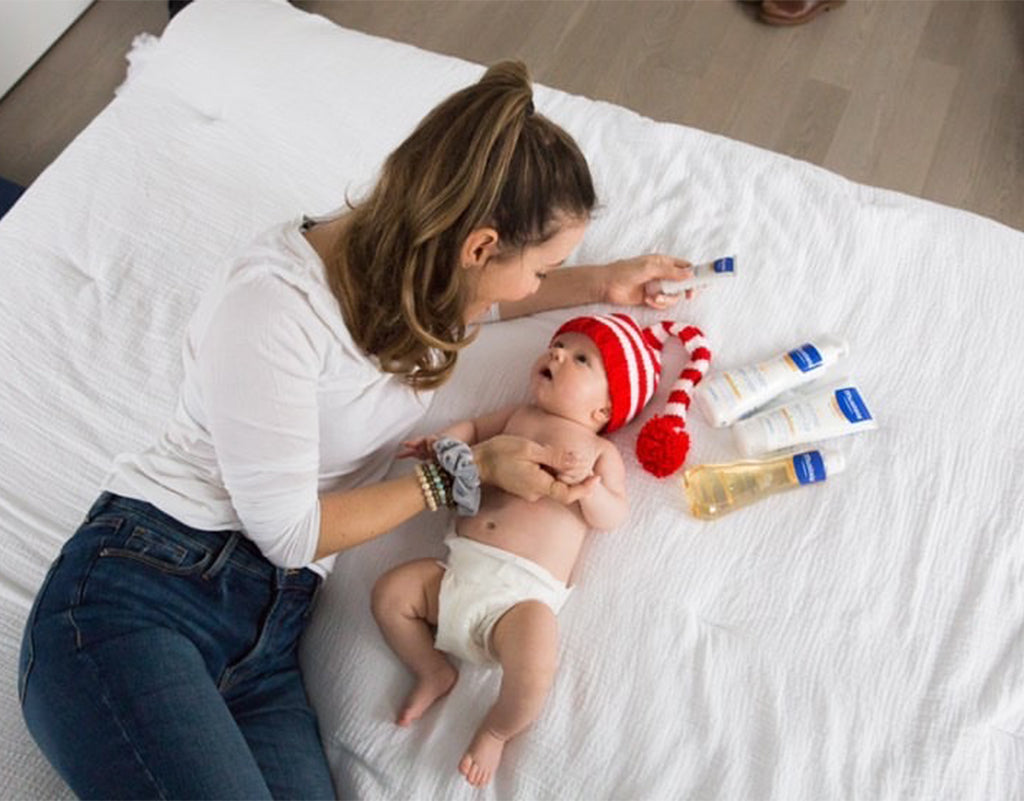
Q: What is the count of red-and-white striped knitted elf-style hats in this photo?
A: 1